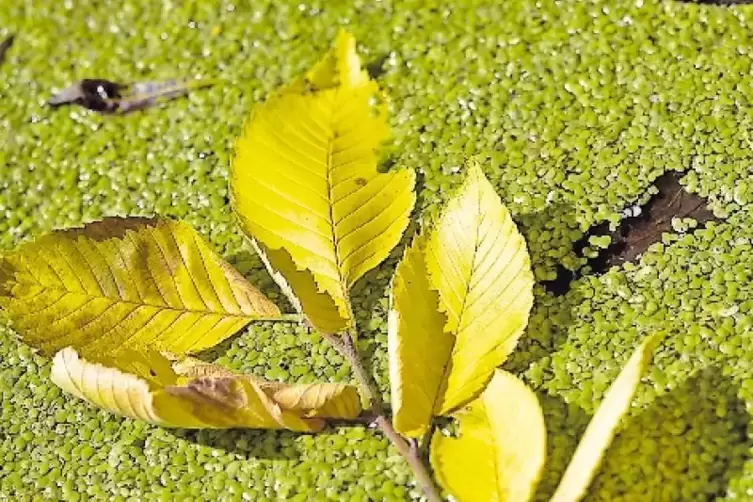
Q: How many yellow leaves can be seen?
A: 6